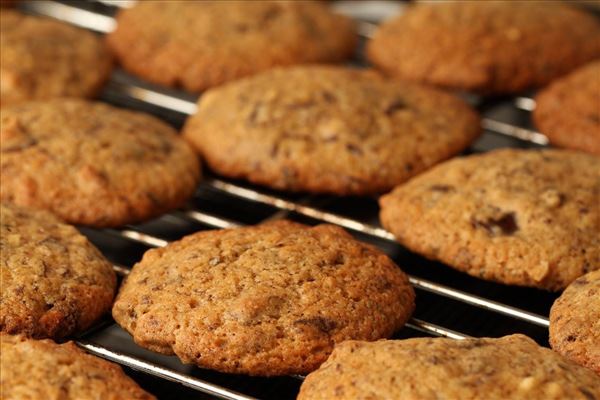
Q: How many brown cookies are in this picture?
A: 12